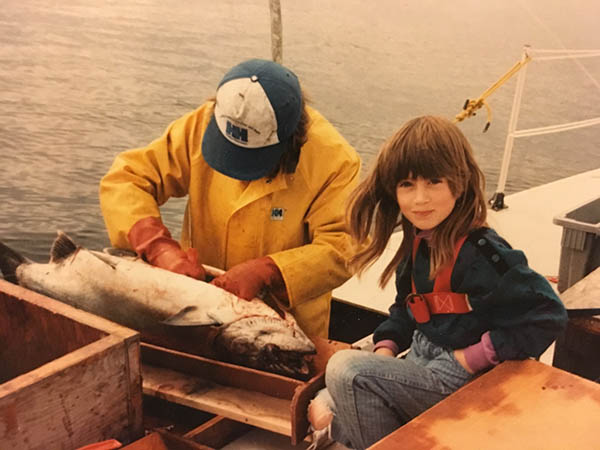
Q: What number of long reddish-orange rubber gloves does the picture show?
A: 2